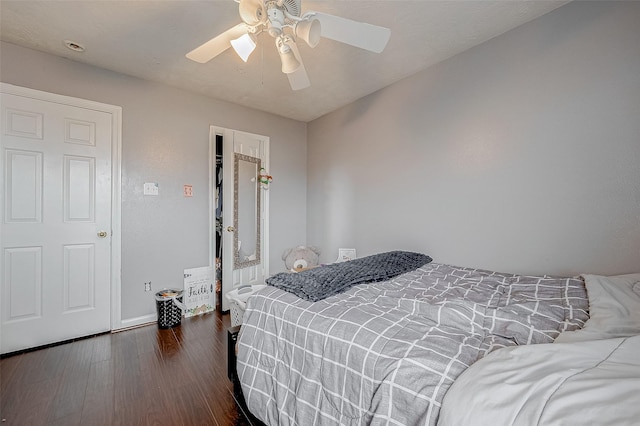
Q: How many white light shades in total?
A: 4